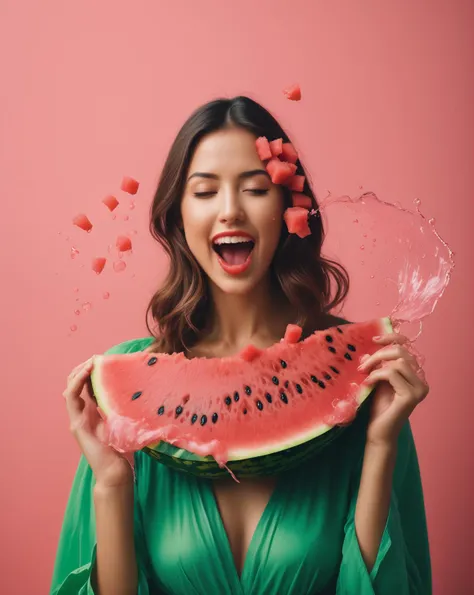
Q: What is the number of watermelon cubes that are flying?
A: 6